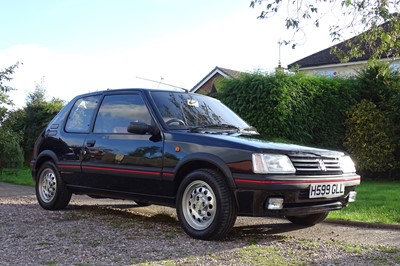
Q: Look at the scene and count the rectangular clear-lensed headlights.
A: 2